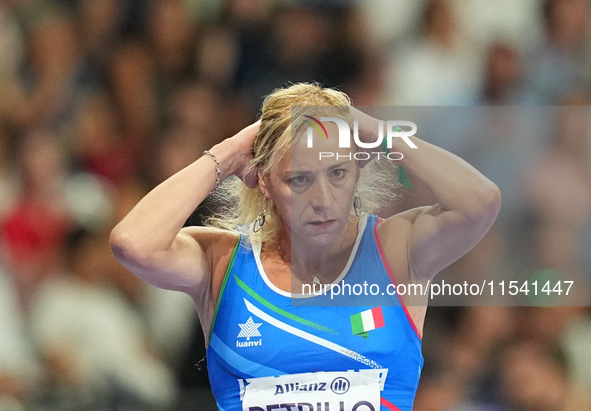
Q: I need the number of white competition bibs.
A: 1